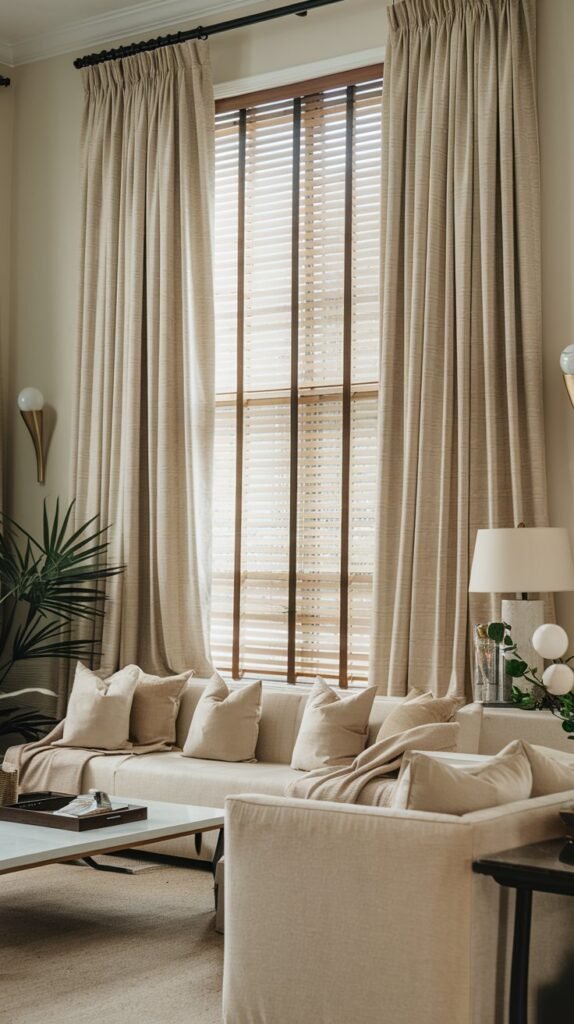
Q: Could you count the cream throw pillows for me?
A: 7